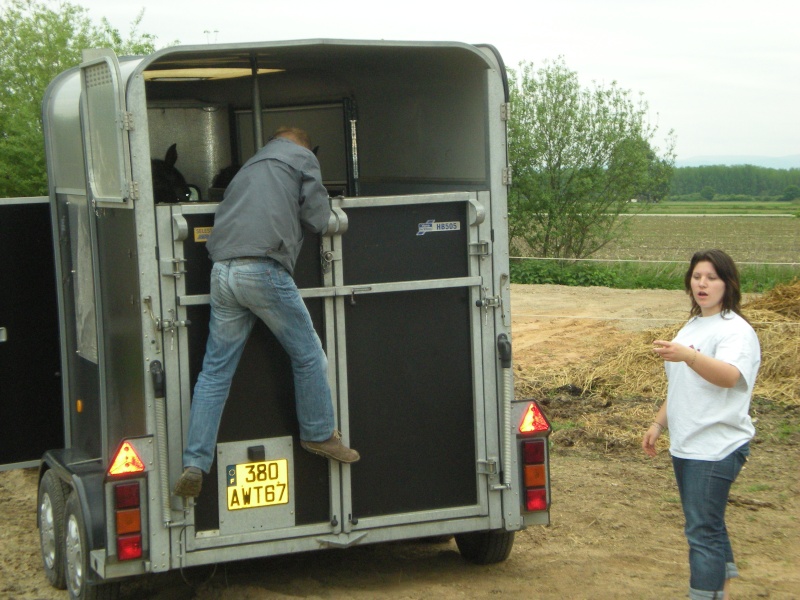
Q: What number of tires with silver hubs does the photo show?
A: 2